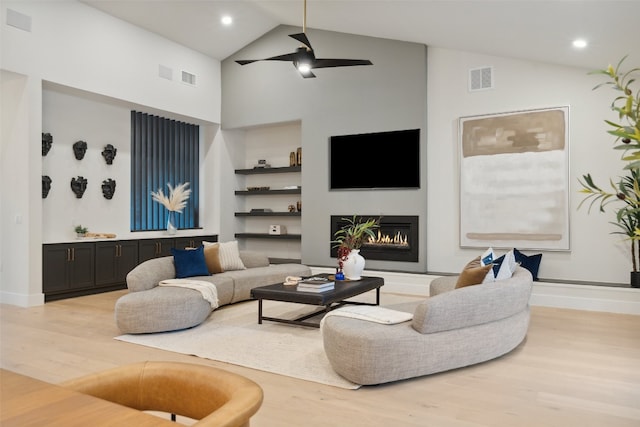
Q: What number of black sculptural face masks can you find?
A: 6